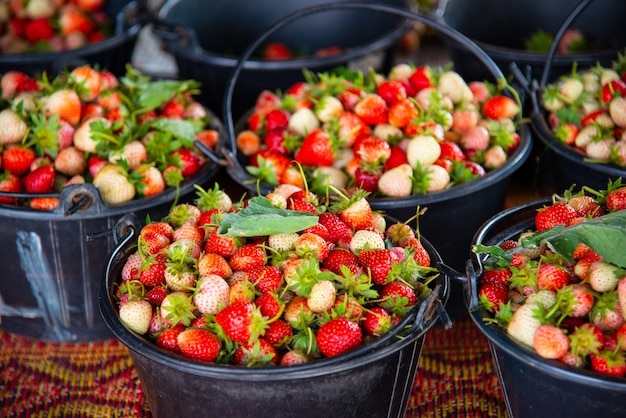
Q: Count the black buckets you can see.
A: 8